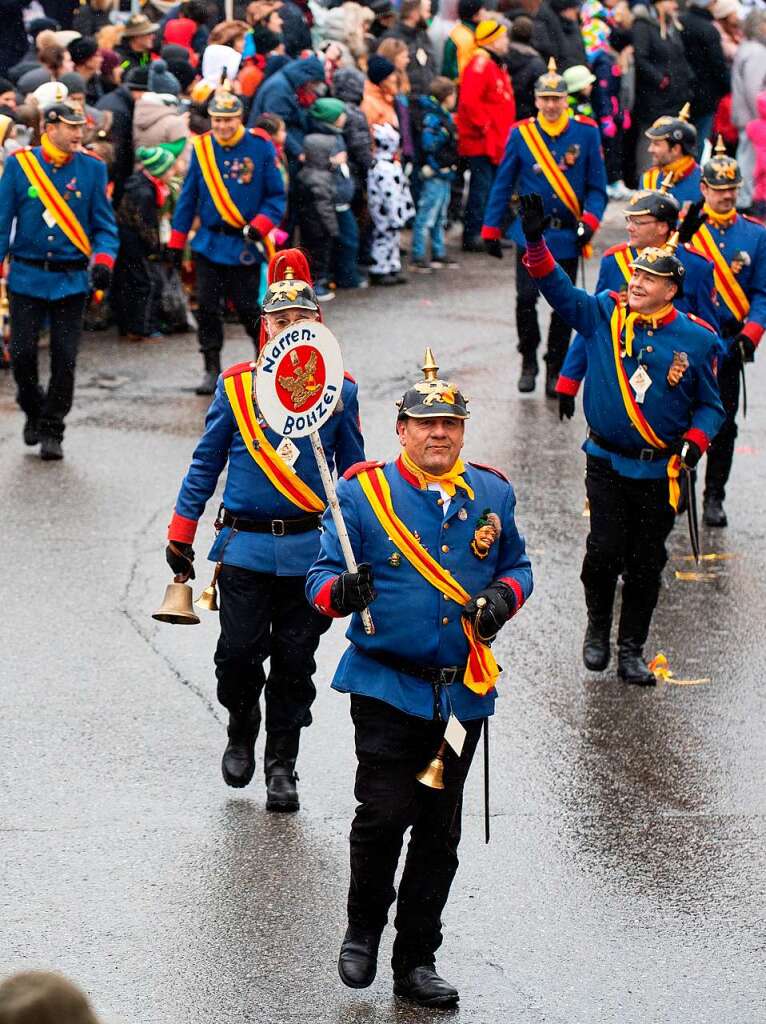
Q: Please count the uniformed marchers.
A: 9